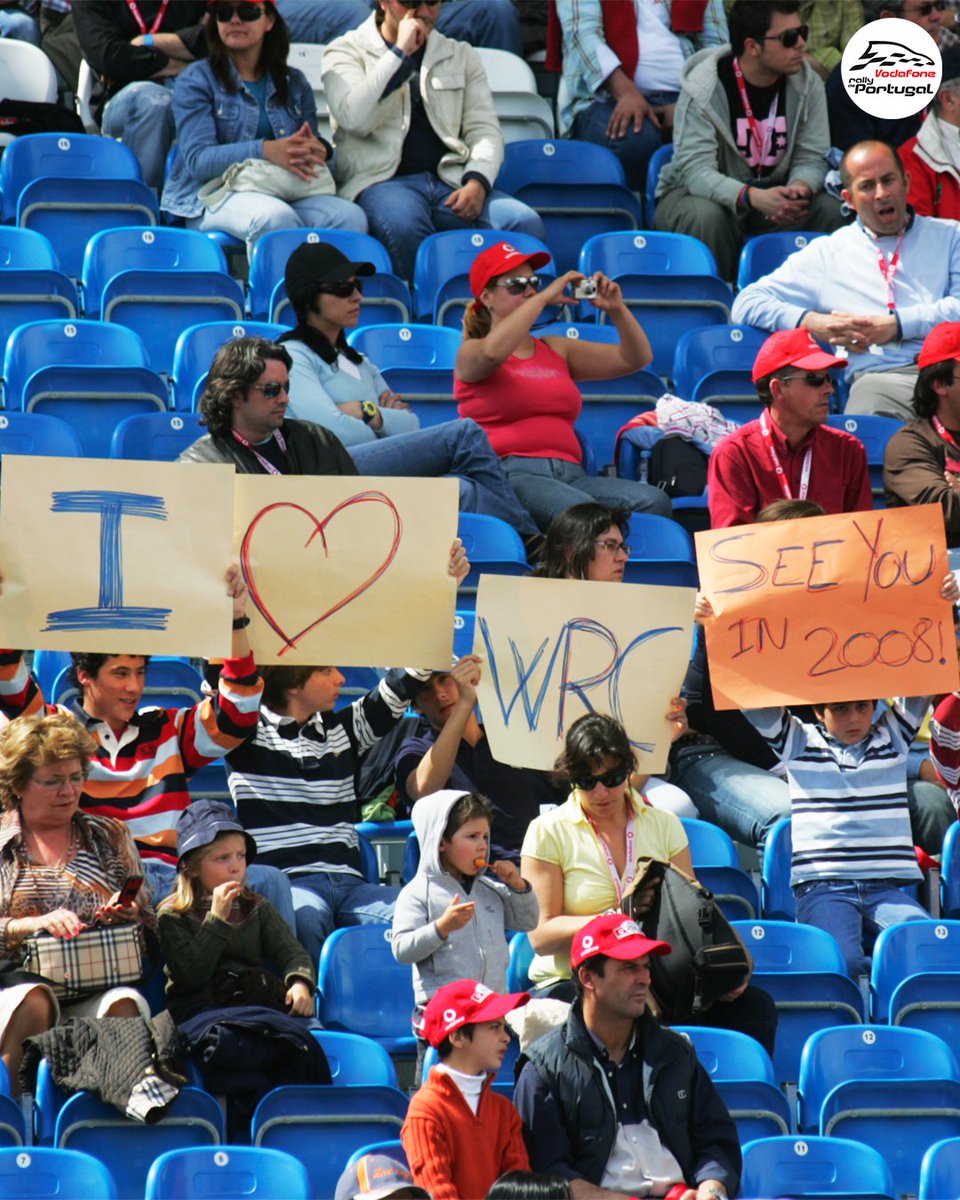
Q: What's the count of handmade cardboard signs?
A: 4